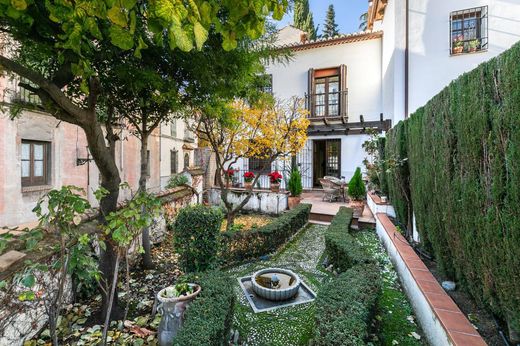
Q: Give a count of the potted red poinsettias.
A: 3